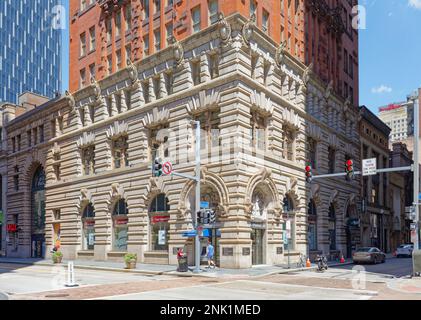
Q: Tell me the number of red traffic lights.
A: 2